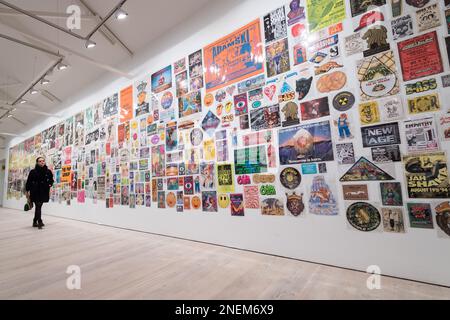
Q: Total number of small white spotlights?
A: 8